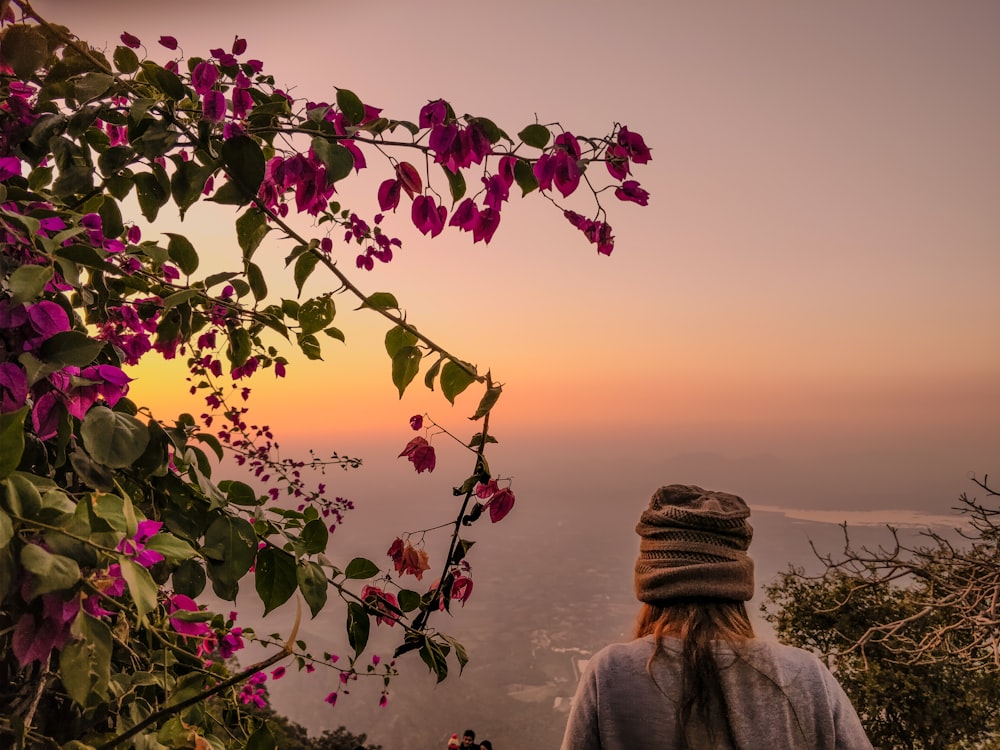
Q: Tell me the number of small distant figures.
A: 3